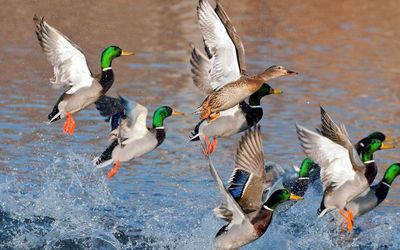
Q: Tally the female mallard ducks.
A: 1